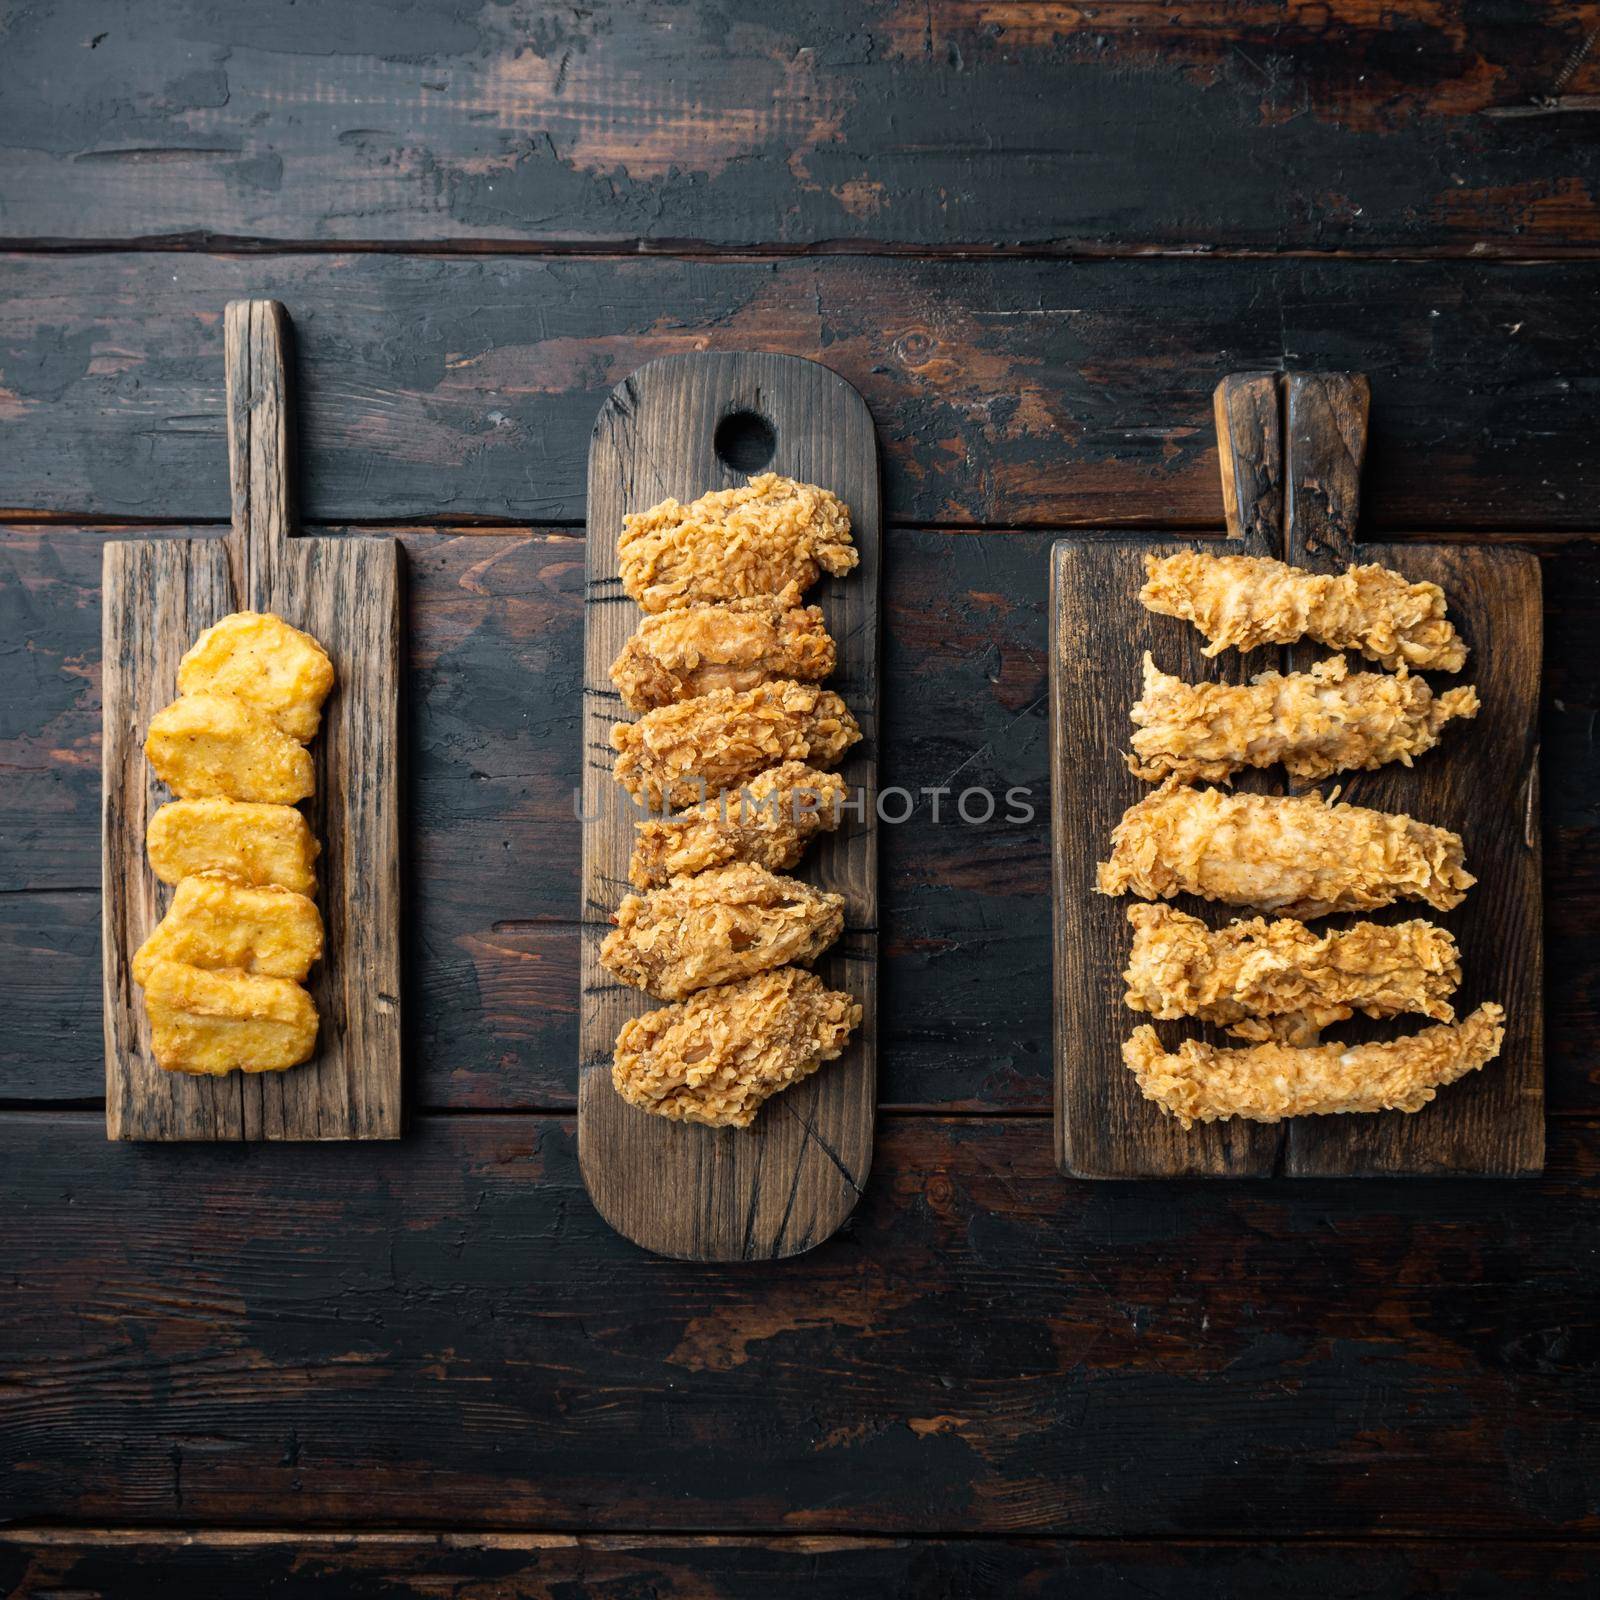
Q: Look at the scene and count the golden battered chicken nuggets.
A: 5